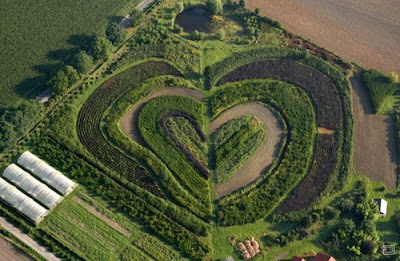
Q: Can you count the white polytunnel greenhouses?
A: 3